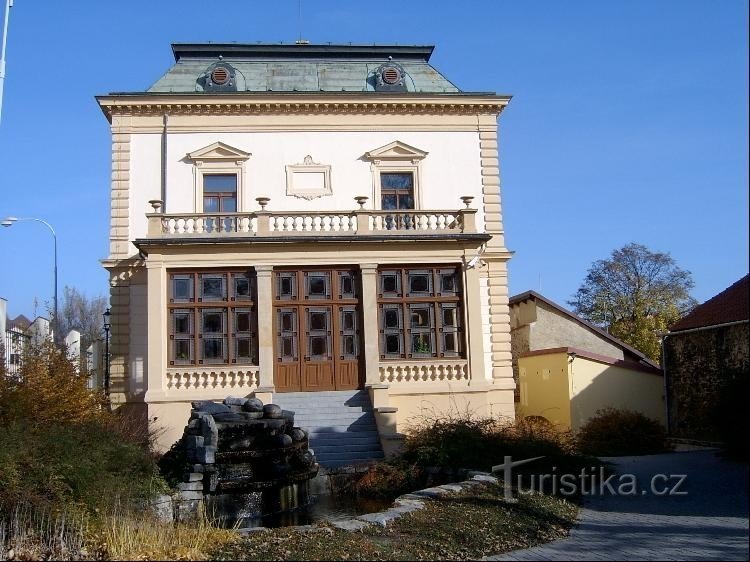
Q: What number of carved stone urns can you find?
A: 4